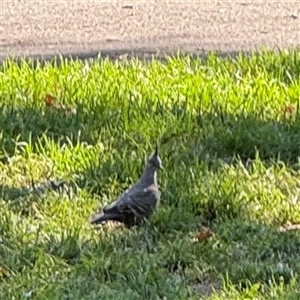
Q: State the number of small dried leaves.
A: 3